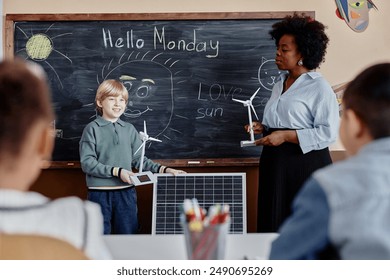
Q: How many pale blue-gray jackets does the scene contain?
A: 1